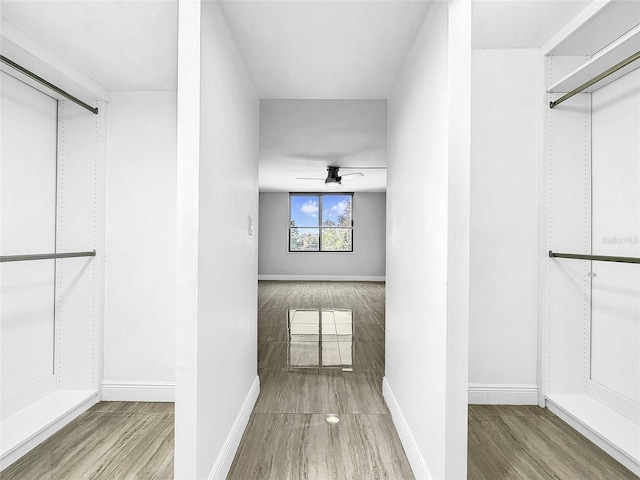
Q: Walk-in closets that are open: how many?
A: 2